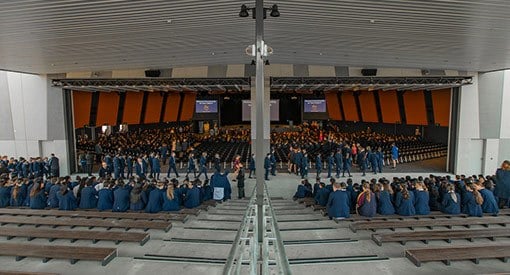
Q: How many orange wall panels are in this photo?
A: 12